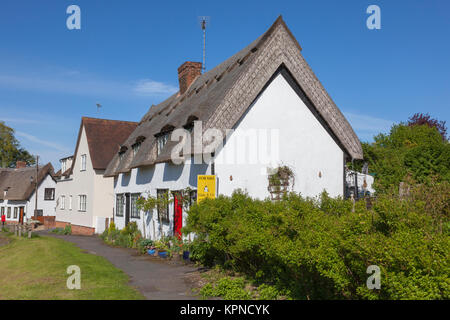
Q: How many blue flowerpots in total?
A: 3